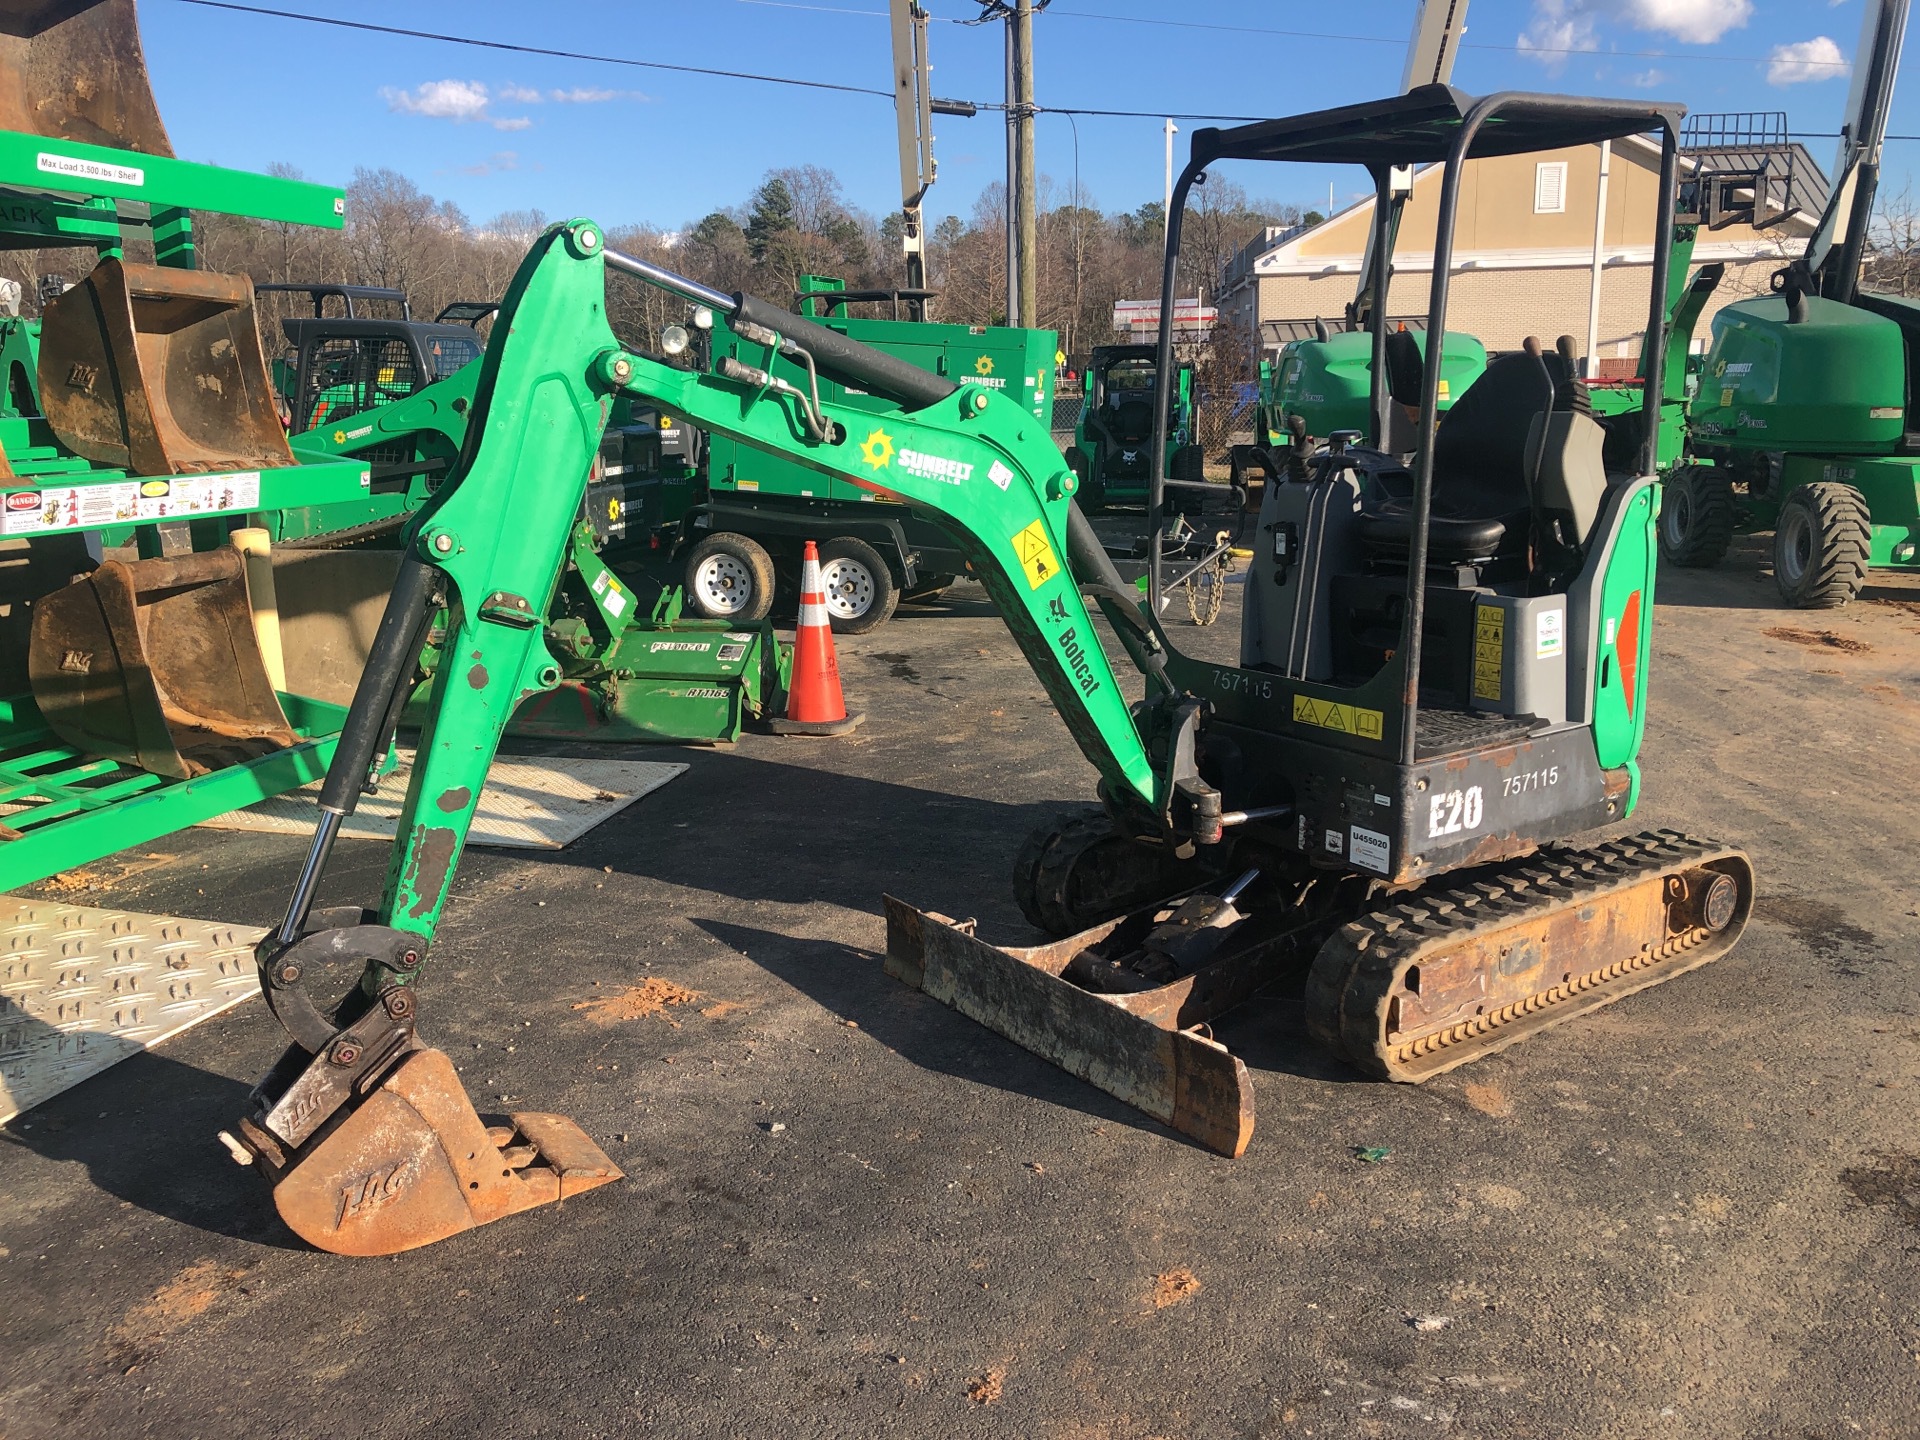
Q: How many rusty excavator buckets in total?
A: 4